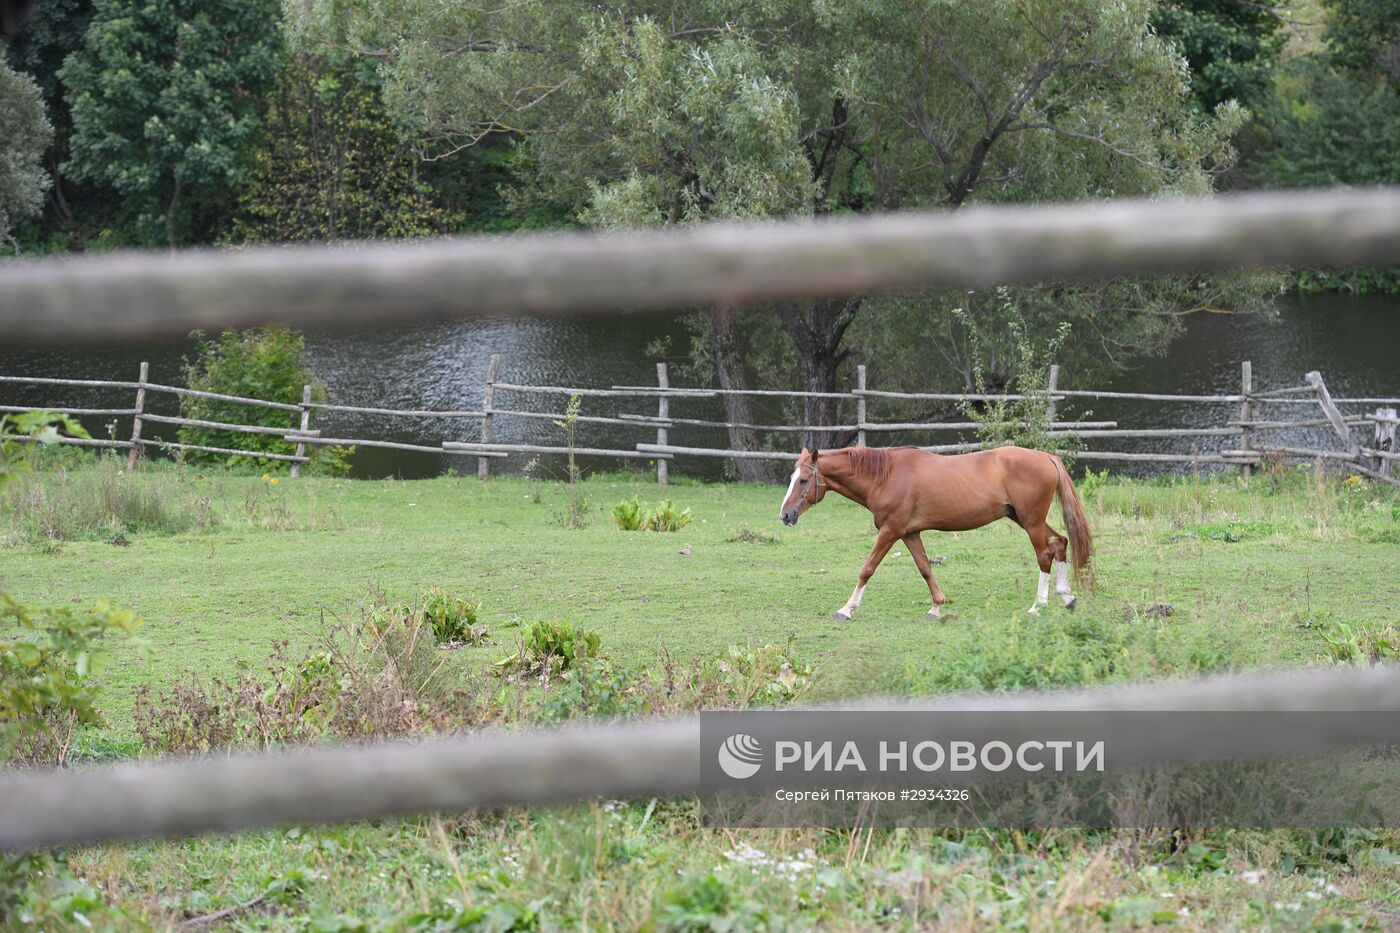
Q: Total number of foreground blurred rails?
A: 2